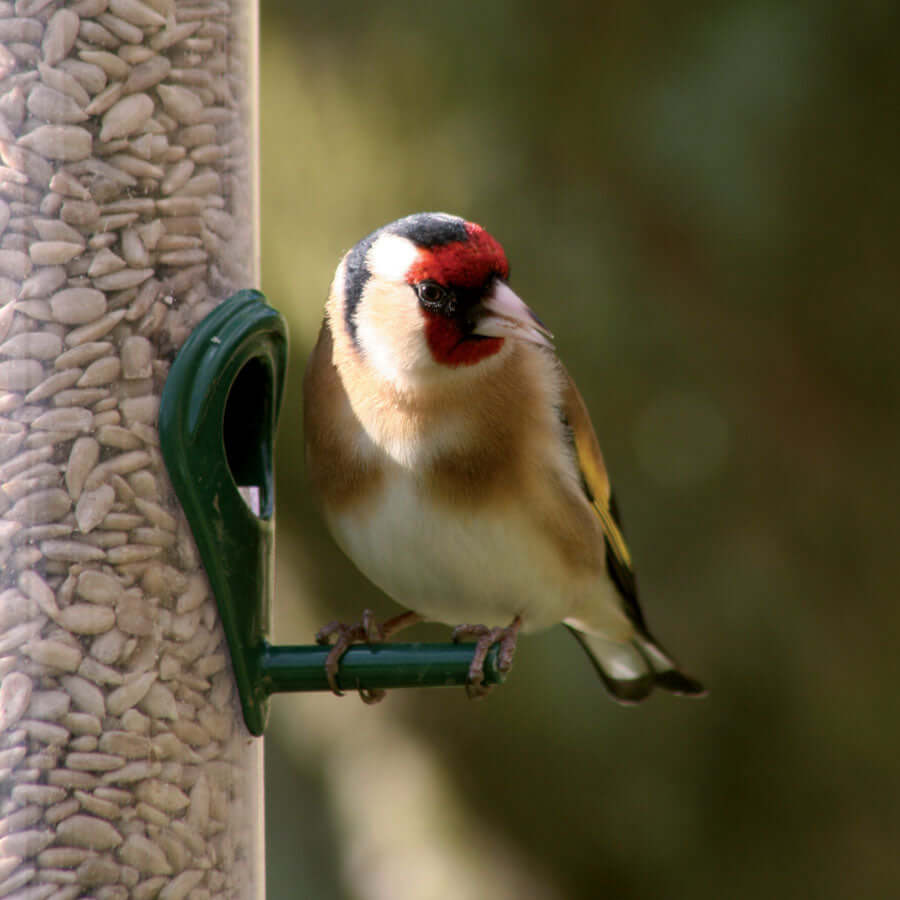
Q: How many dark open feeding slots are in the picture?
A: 1